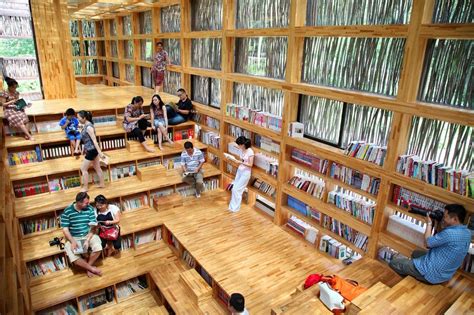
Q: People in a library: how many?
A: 13